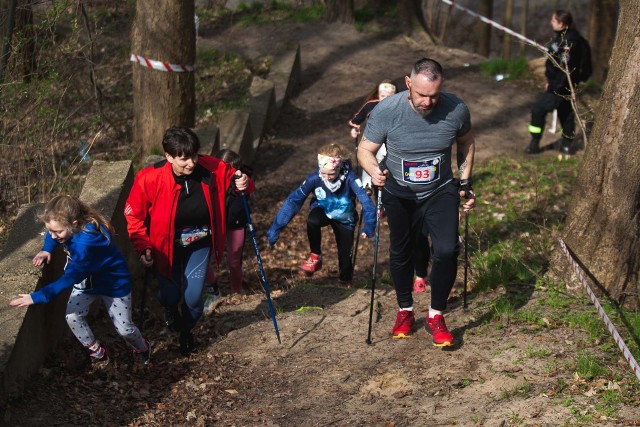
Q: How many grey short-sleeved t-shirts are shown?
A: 1